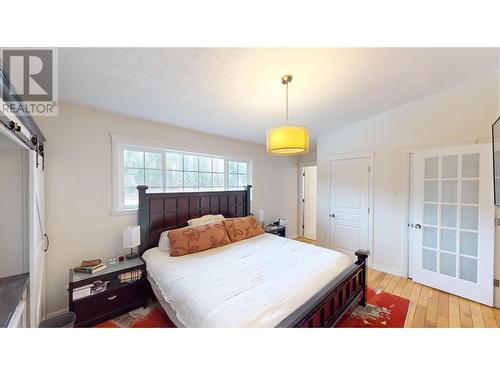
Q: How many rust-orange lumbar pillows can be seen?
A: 2